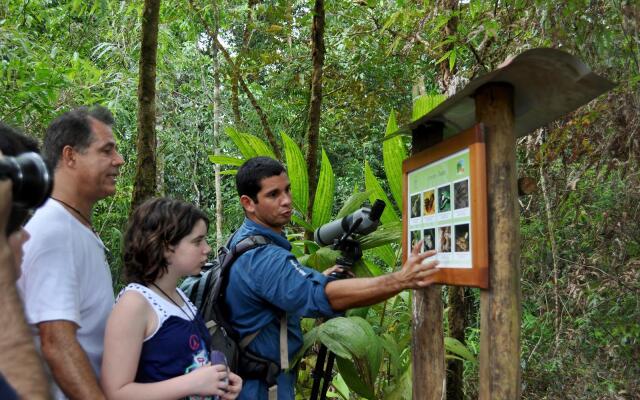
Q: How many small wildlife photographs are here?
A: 8